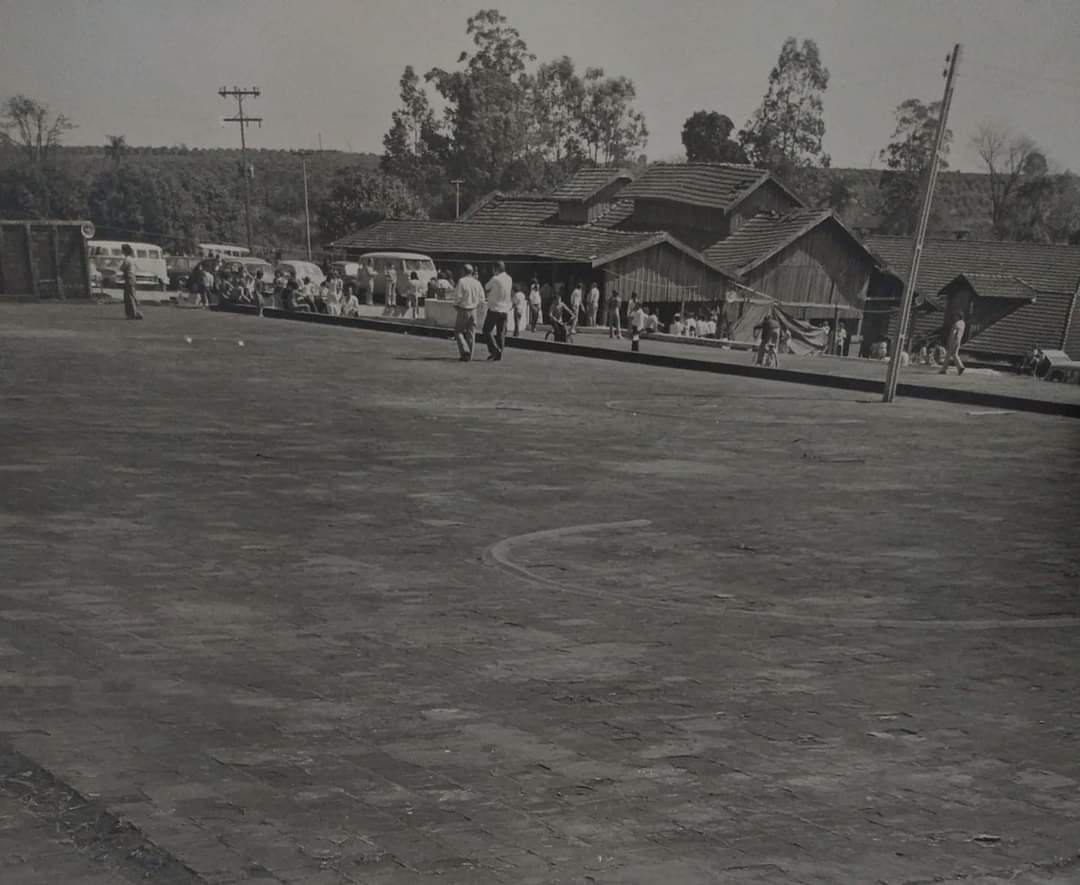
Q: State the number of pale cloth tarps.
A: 1